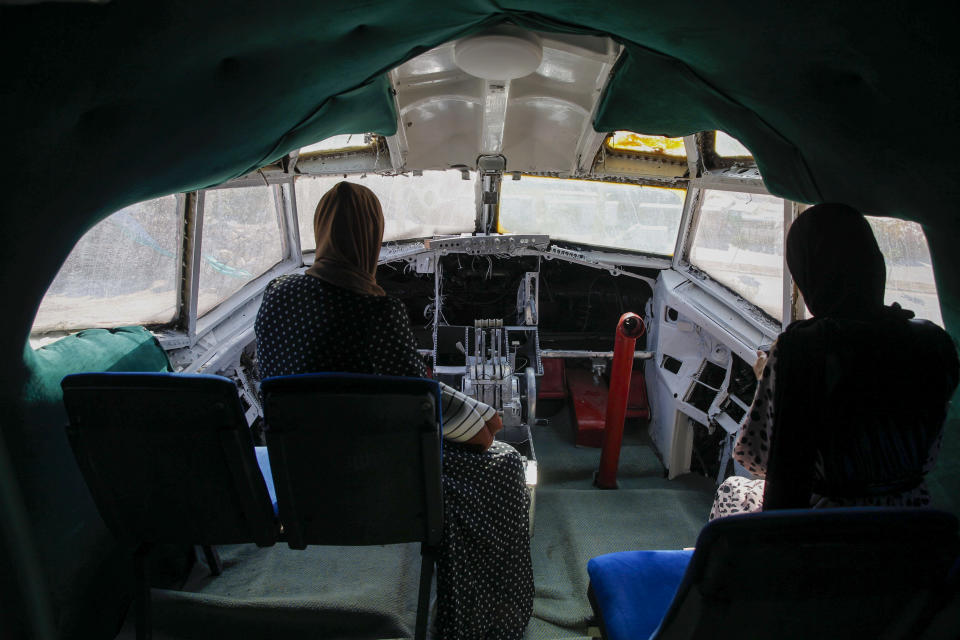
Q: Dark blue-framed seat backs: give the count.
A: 3